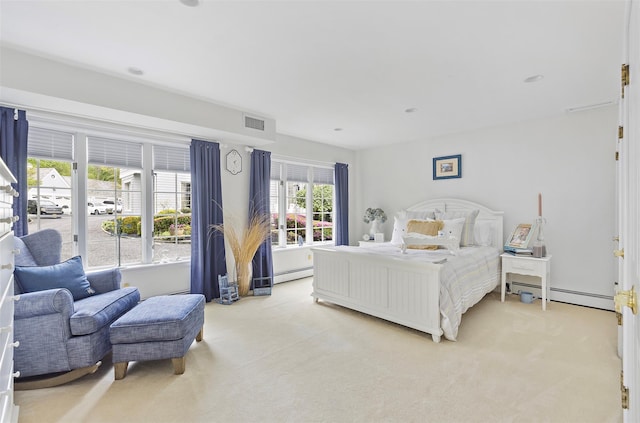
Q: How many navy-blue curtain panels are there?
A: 4